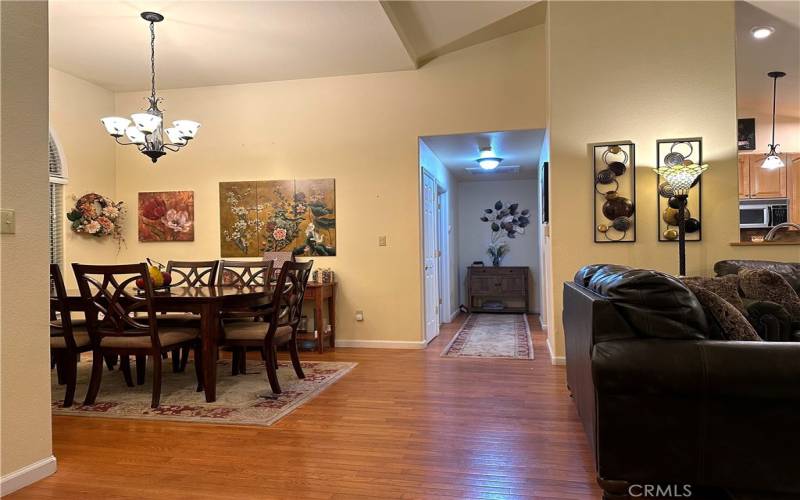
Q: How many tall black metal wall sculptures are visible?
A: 2